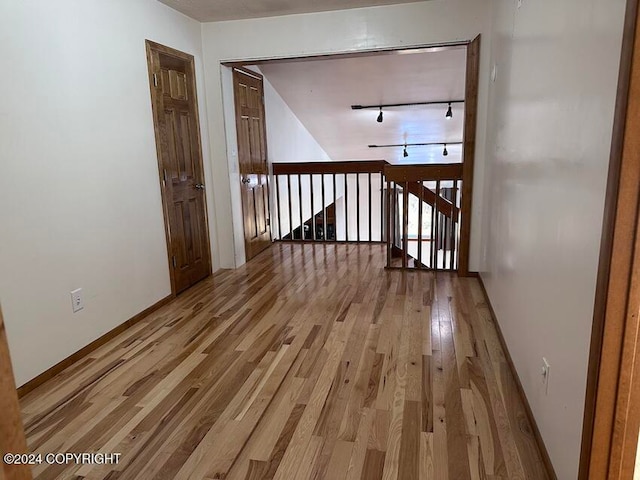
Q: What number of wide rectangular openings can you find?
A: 1